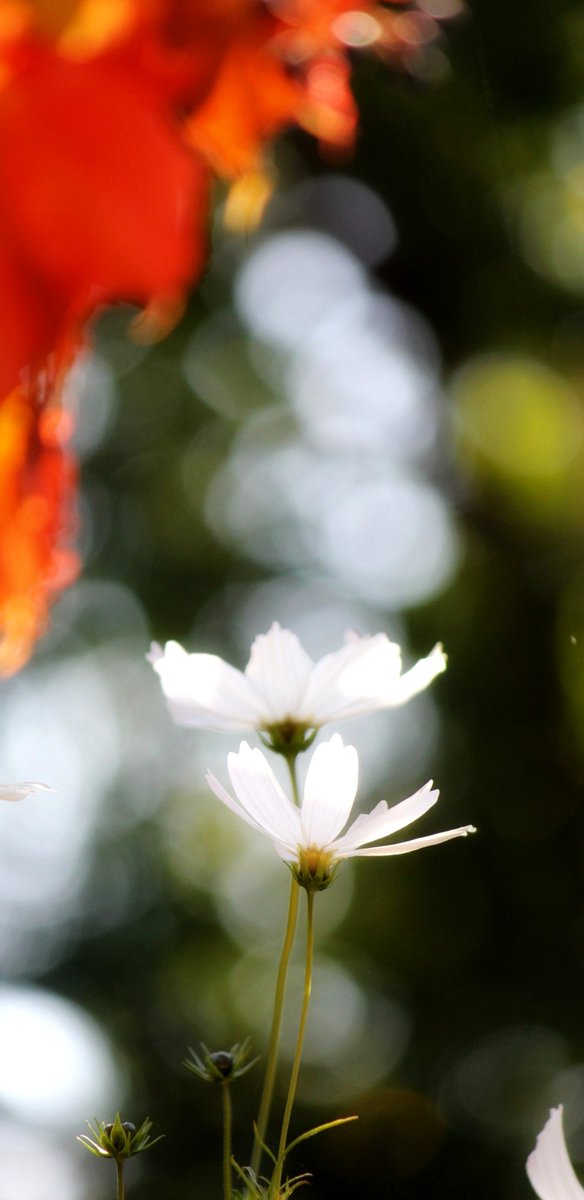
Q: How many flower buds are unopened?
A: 2